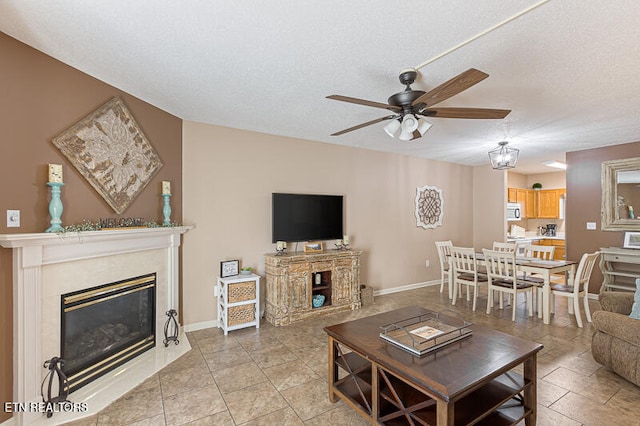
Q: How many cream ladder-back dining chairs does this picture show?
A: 6